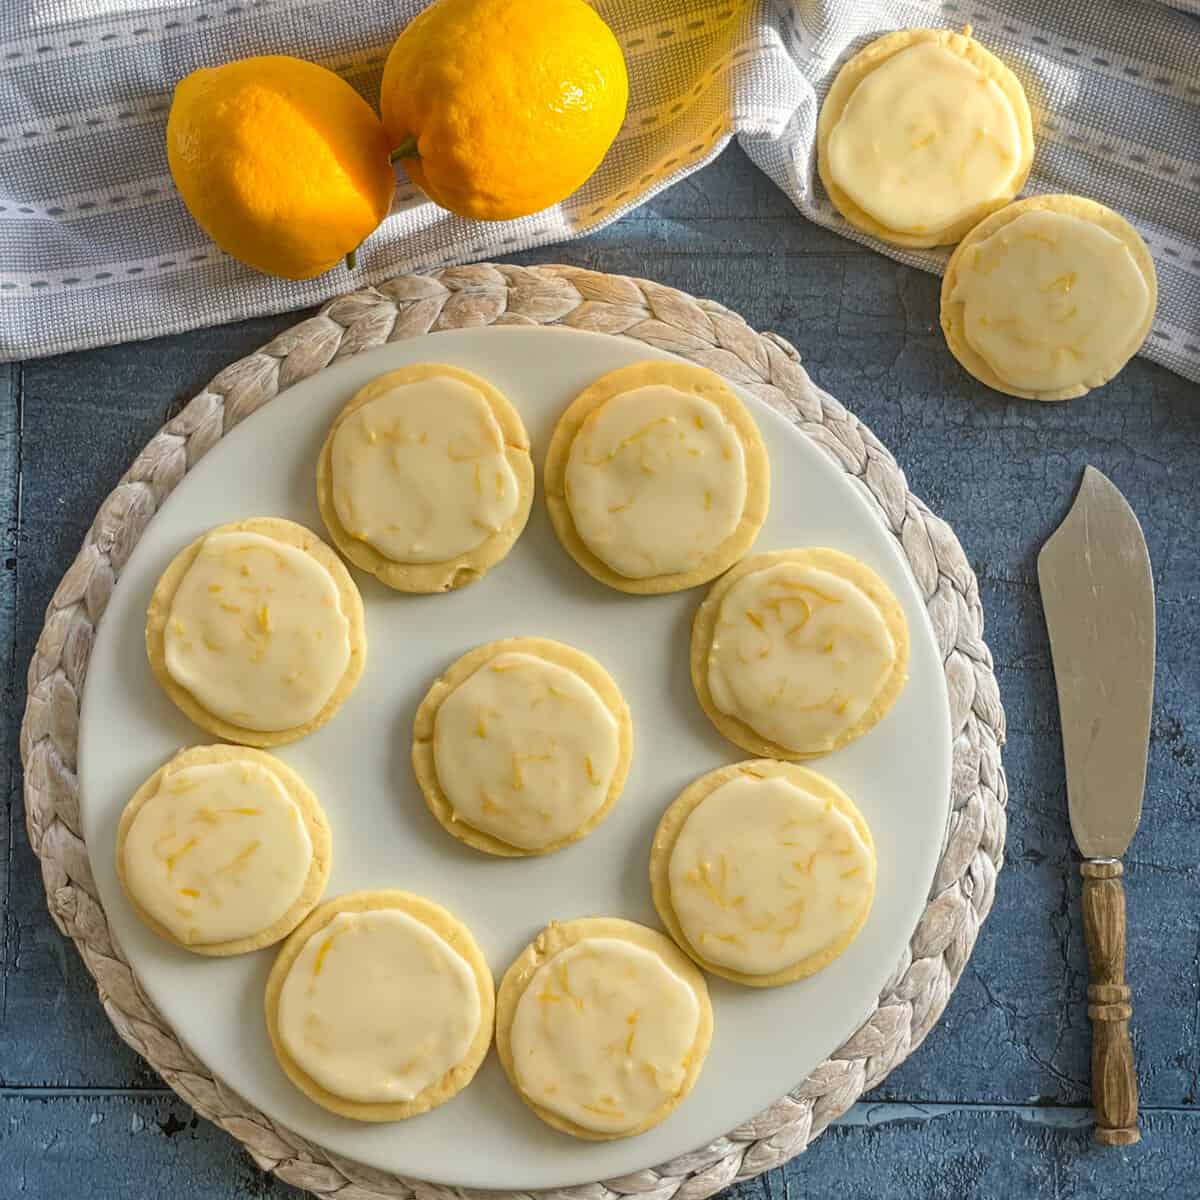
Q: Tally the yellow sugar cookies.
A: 11